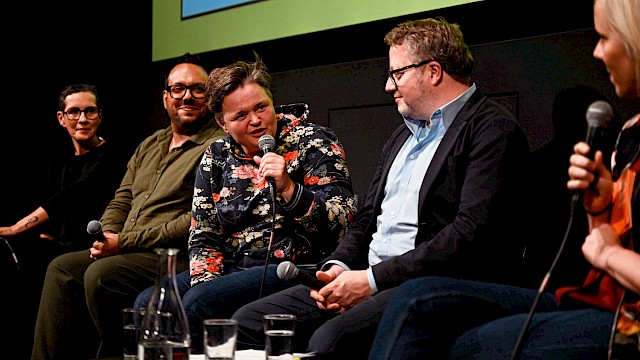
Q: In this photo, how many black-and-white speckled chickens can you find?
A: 0